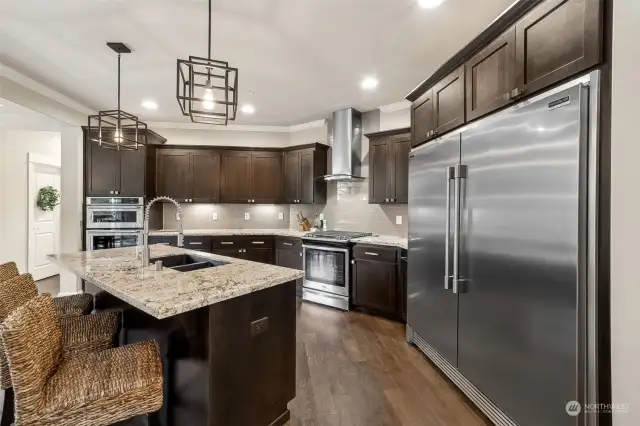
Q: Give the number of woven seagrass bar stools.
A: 3